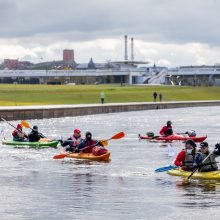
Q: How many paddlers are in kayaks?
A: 7